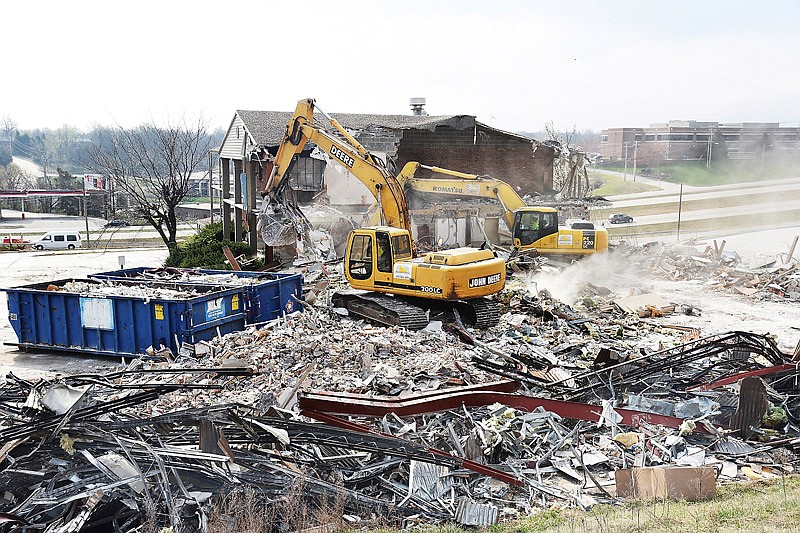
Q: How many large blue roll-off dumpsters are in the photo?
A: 2